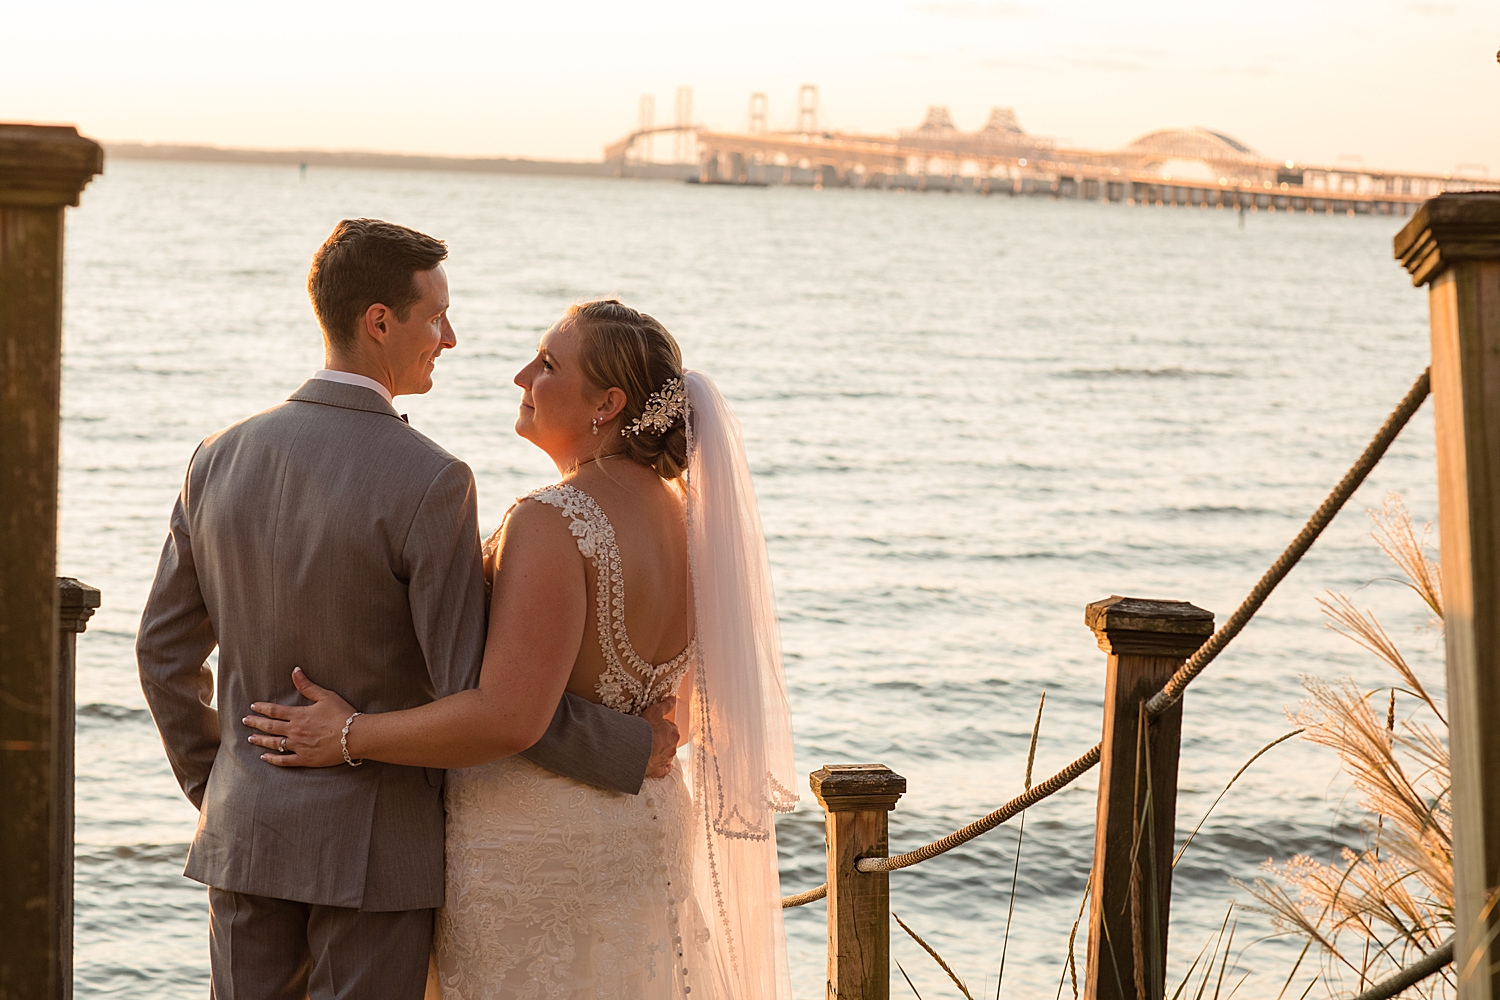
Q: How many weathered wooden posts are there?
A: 5